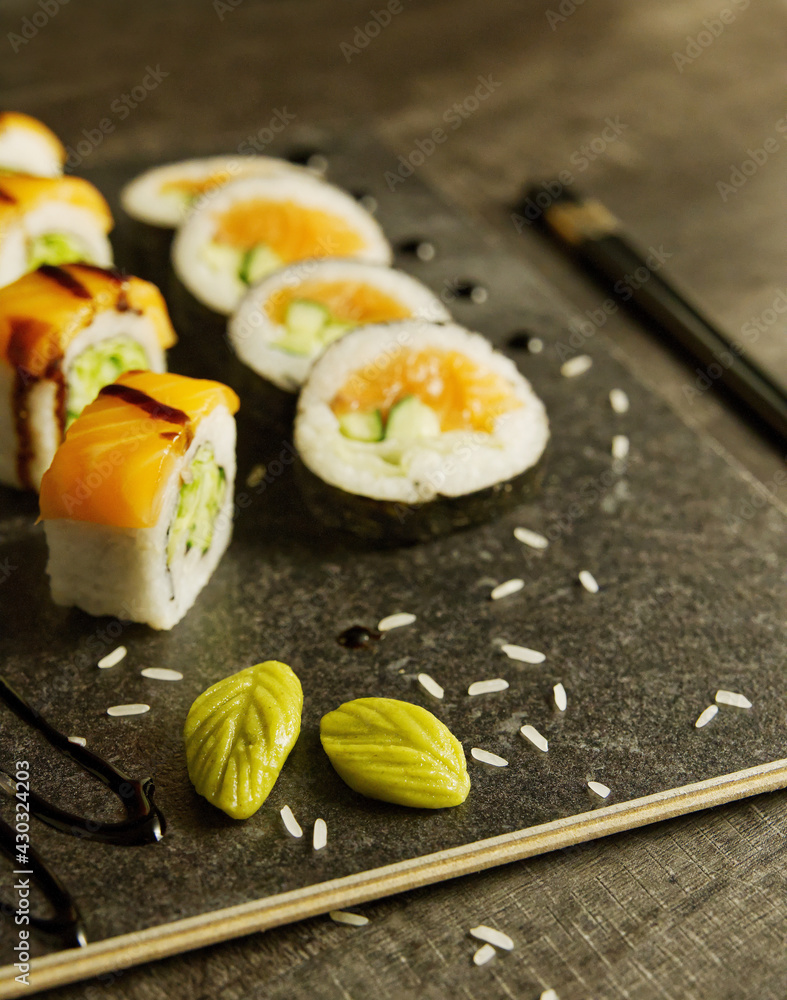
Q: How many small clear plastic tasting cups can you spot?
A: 0